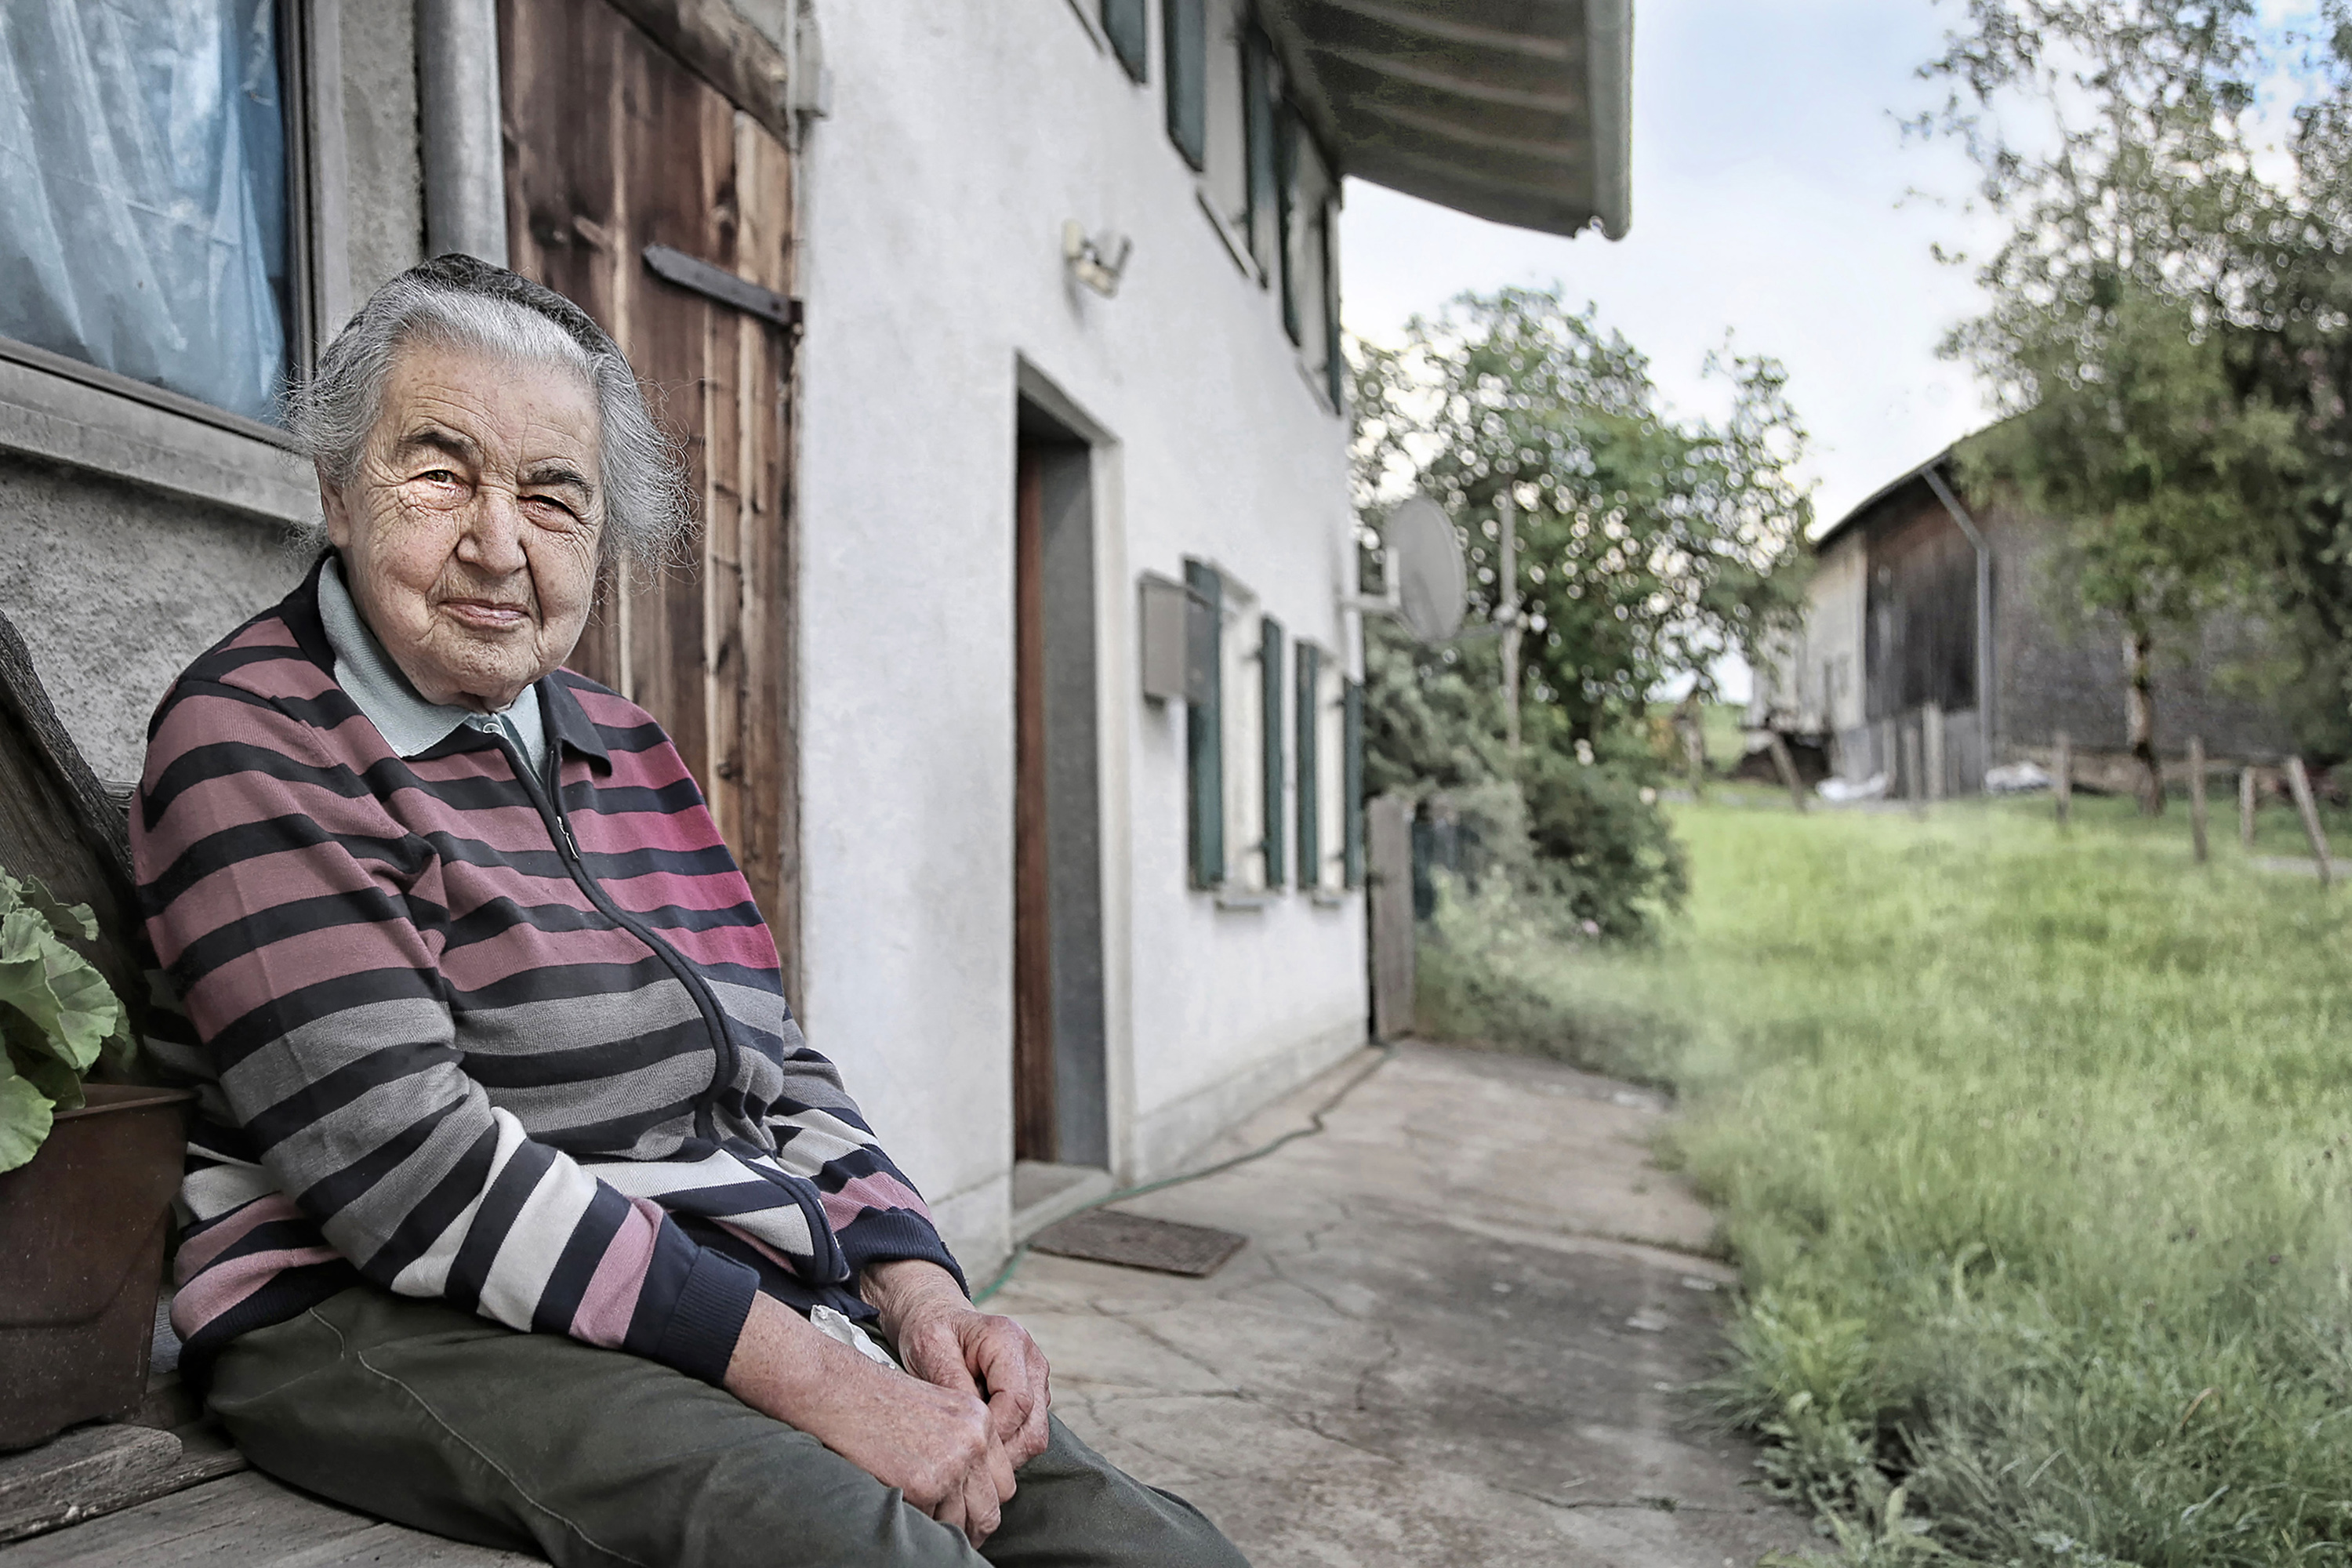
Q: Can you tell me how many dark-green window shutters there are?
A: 9